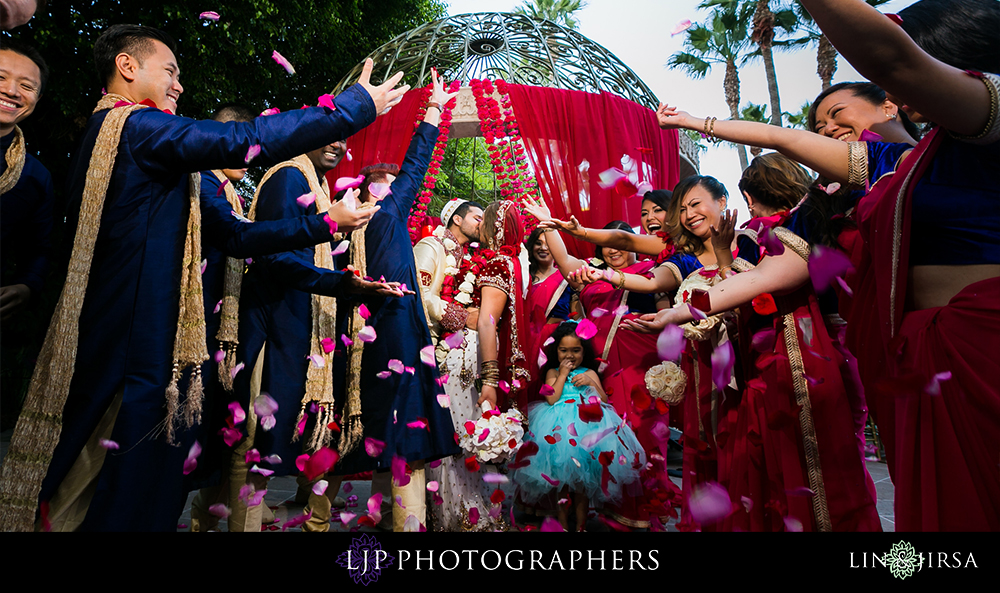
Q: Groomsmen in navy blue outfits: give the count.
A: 5